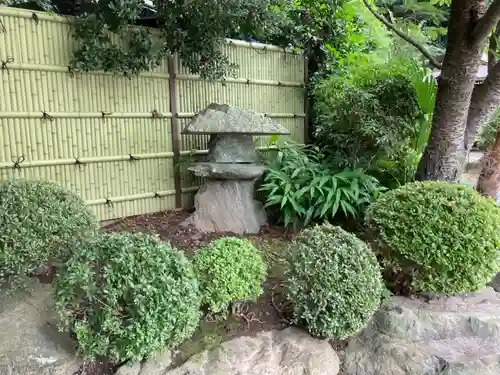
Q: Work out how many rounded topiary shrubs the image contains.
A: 5